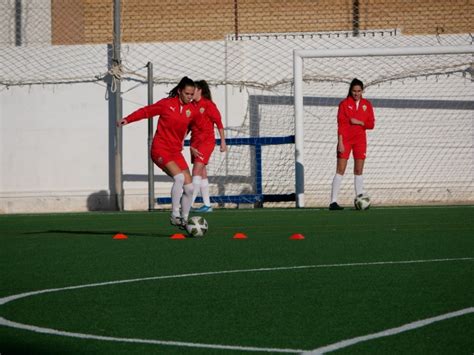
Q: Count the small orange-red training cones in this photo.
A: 4